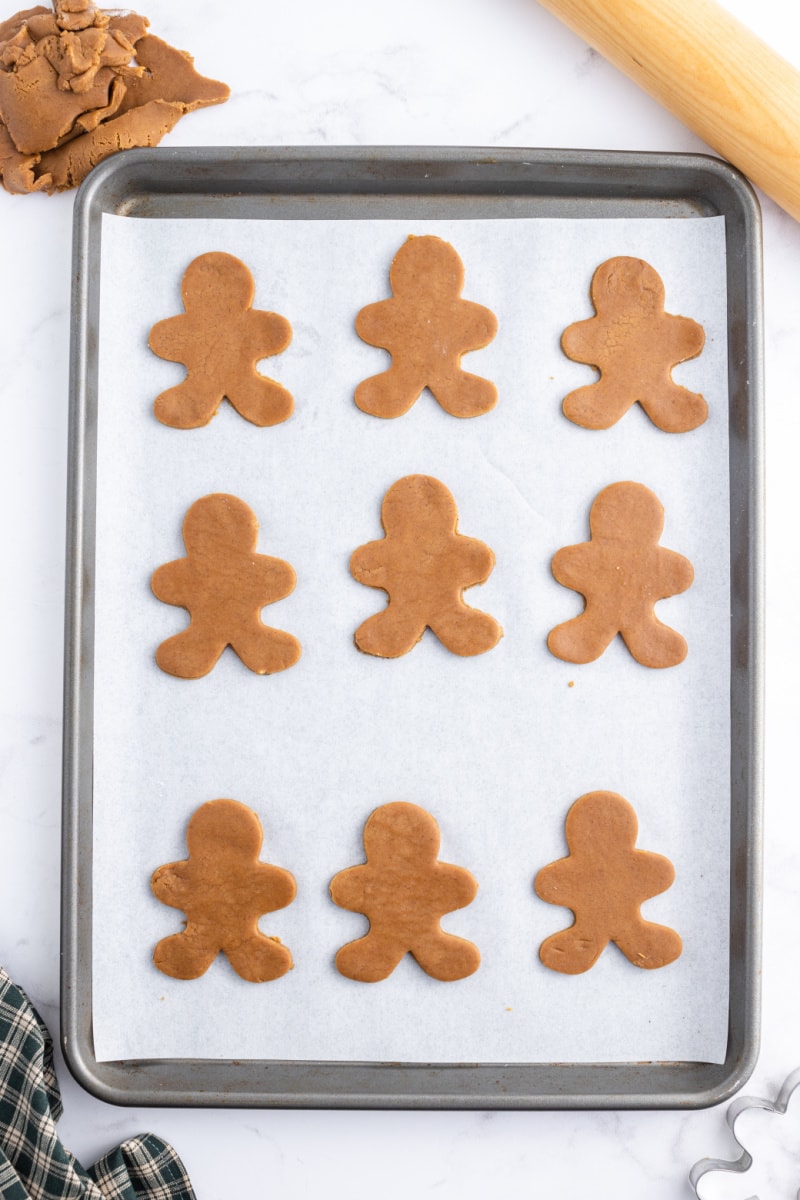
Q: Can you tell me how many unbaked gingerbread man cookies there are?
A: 9